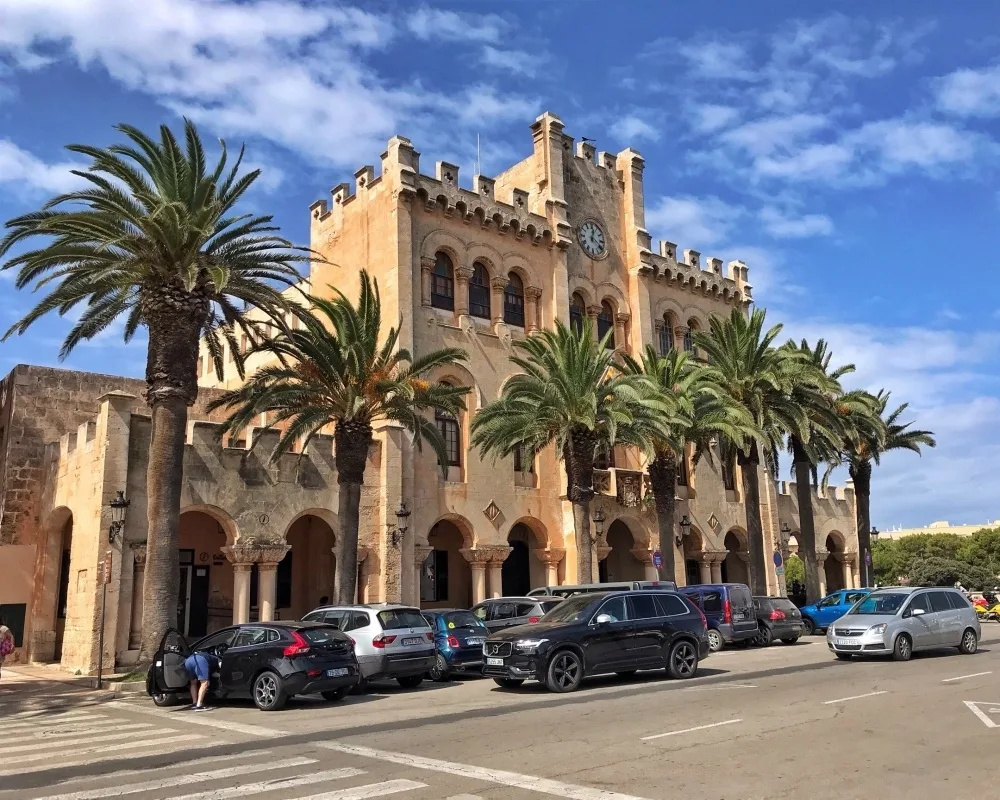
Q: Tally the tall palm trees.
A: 7